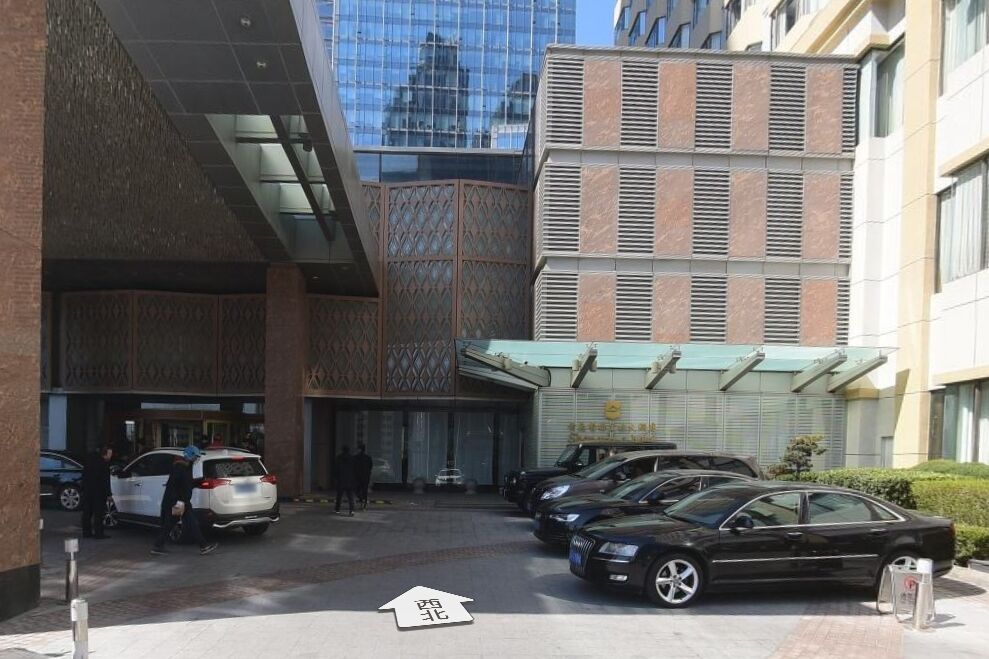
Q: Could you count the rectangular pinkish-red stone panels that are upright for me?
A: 12